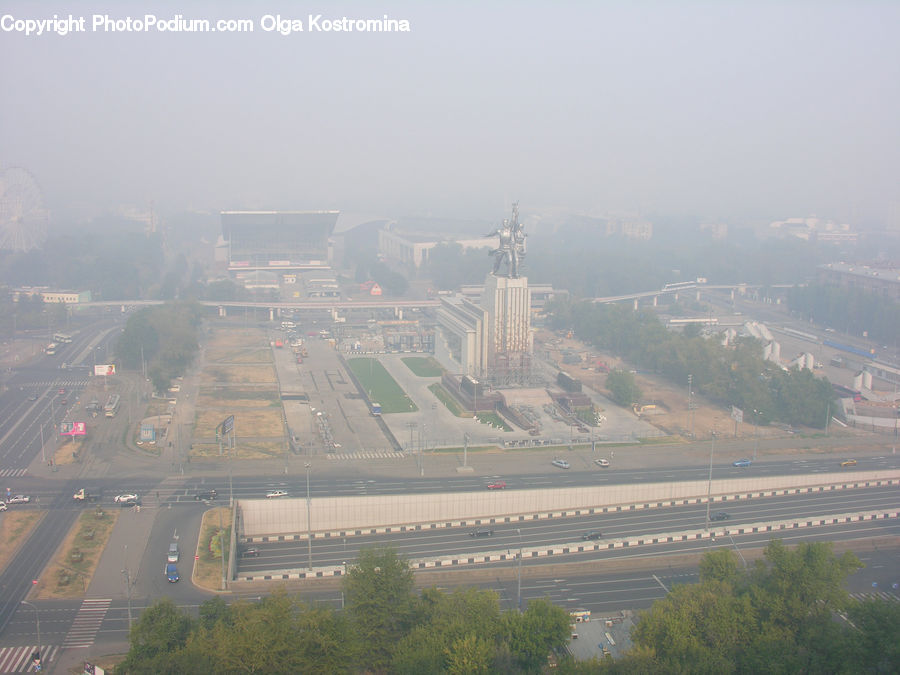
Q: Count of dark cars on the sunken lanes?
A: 4